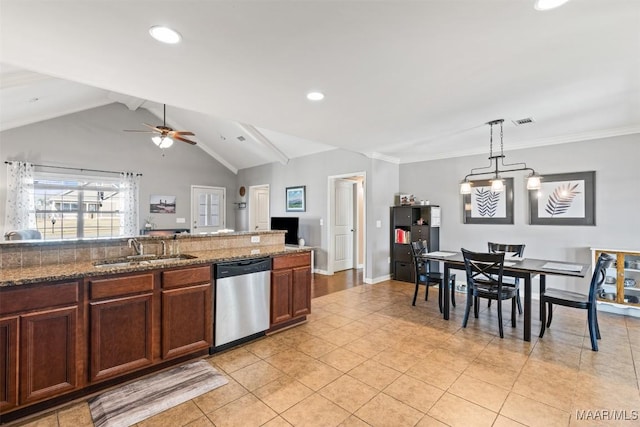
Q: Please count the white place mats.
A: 4